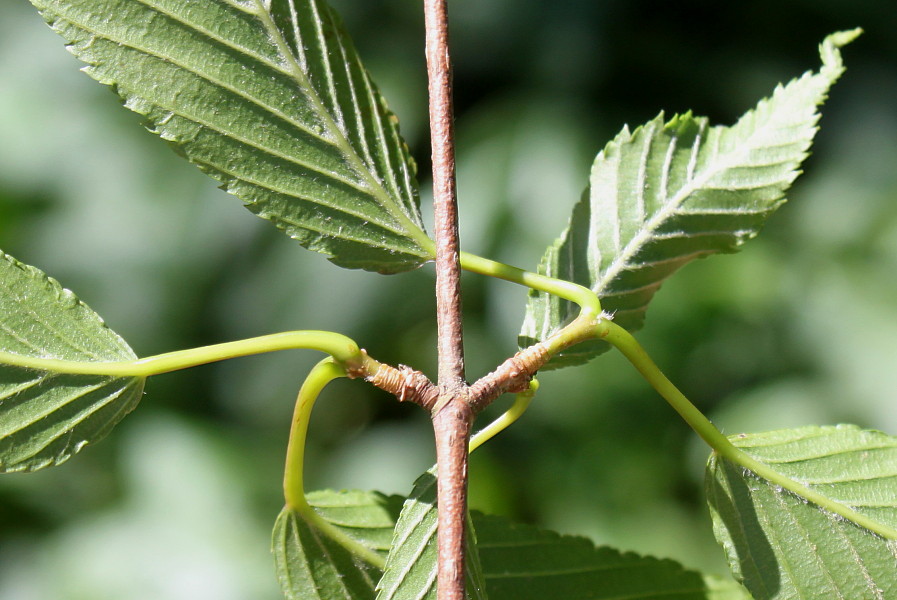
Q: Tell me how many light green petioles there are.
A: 5